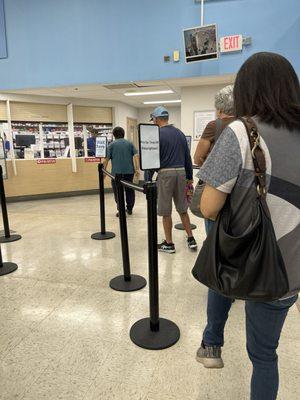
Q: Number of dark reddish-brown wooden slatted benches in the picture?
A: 0